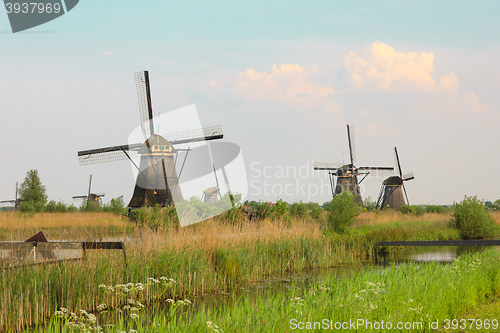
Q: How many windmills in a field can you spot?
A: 6